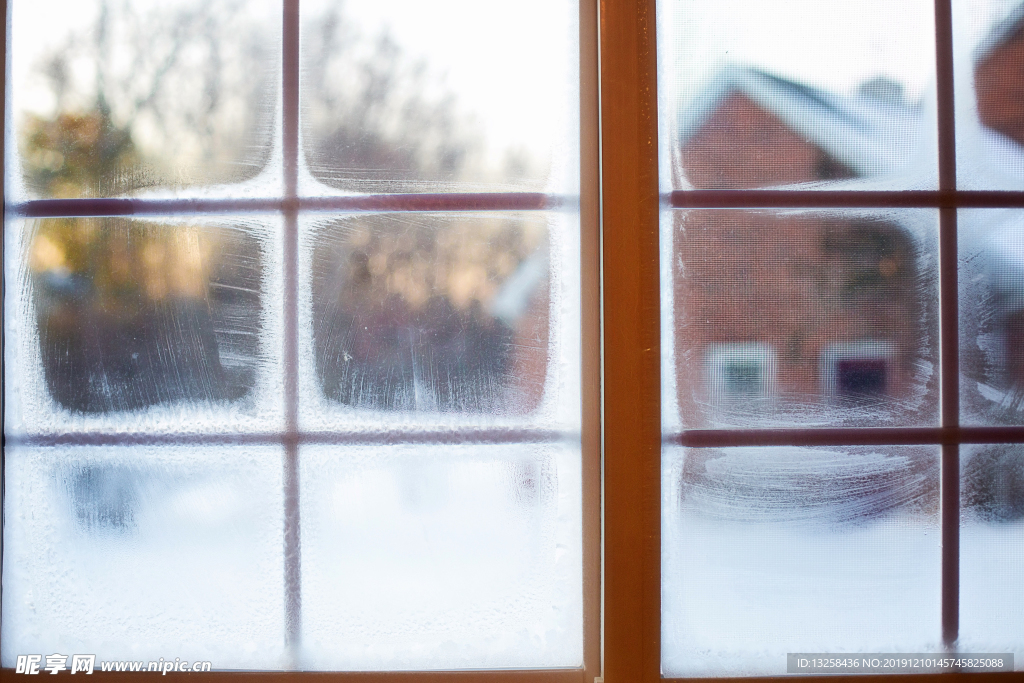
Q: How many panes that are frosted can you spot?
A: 12